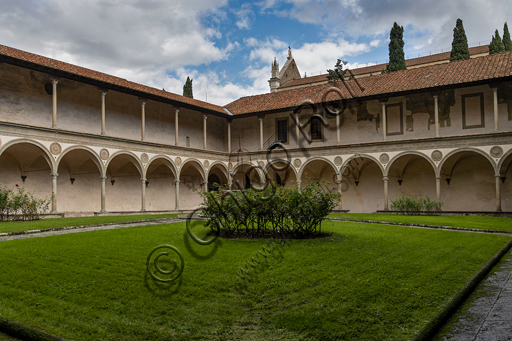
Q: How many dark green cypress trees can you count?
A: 5